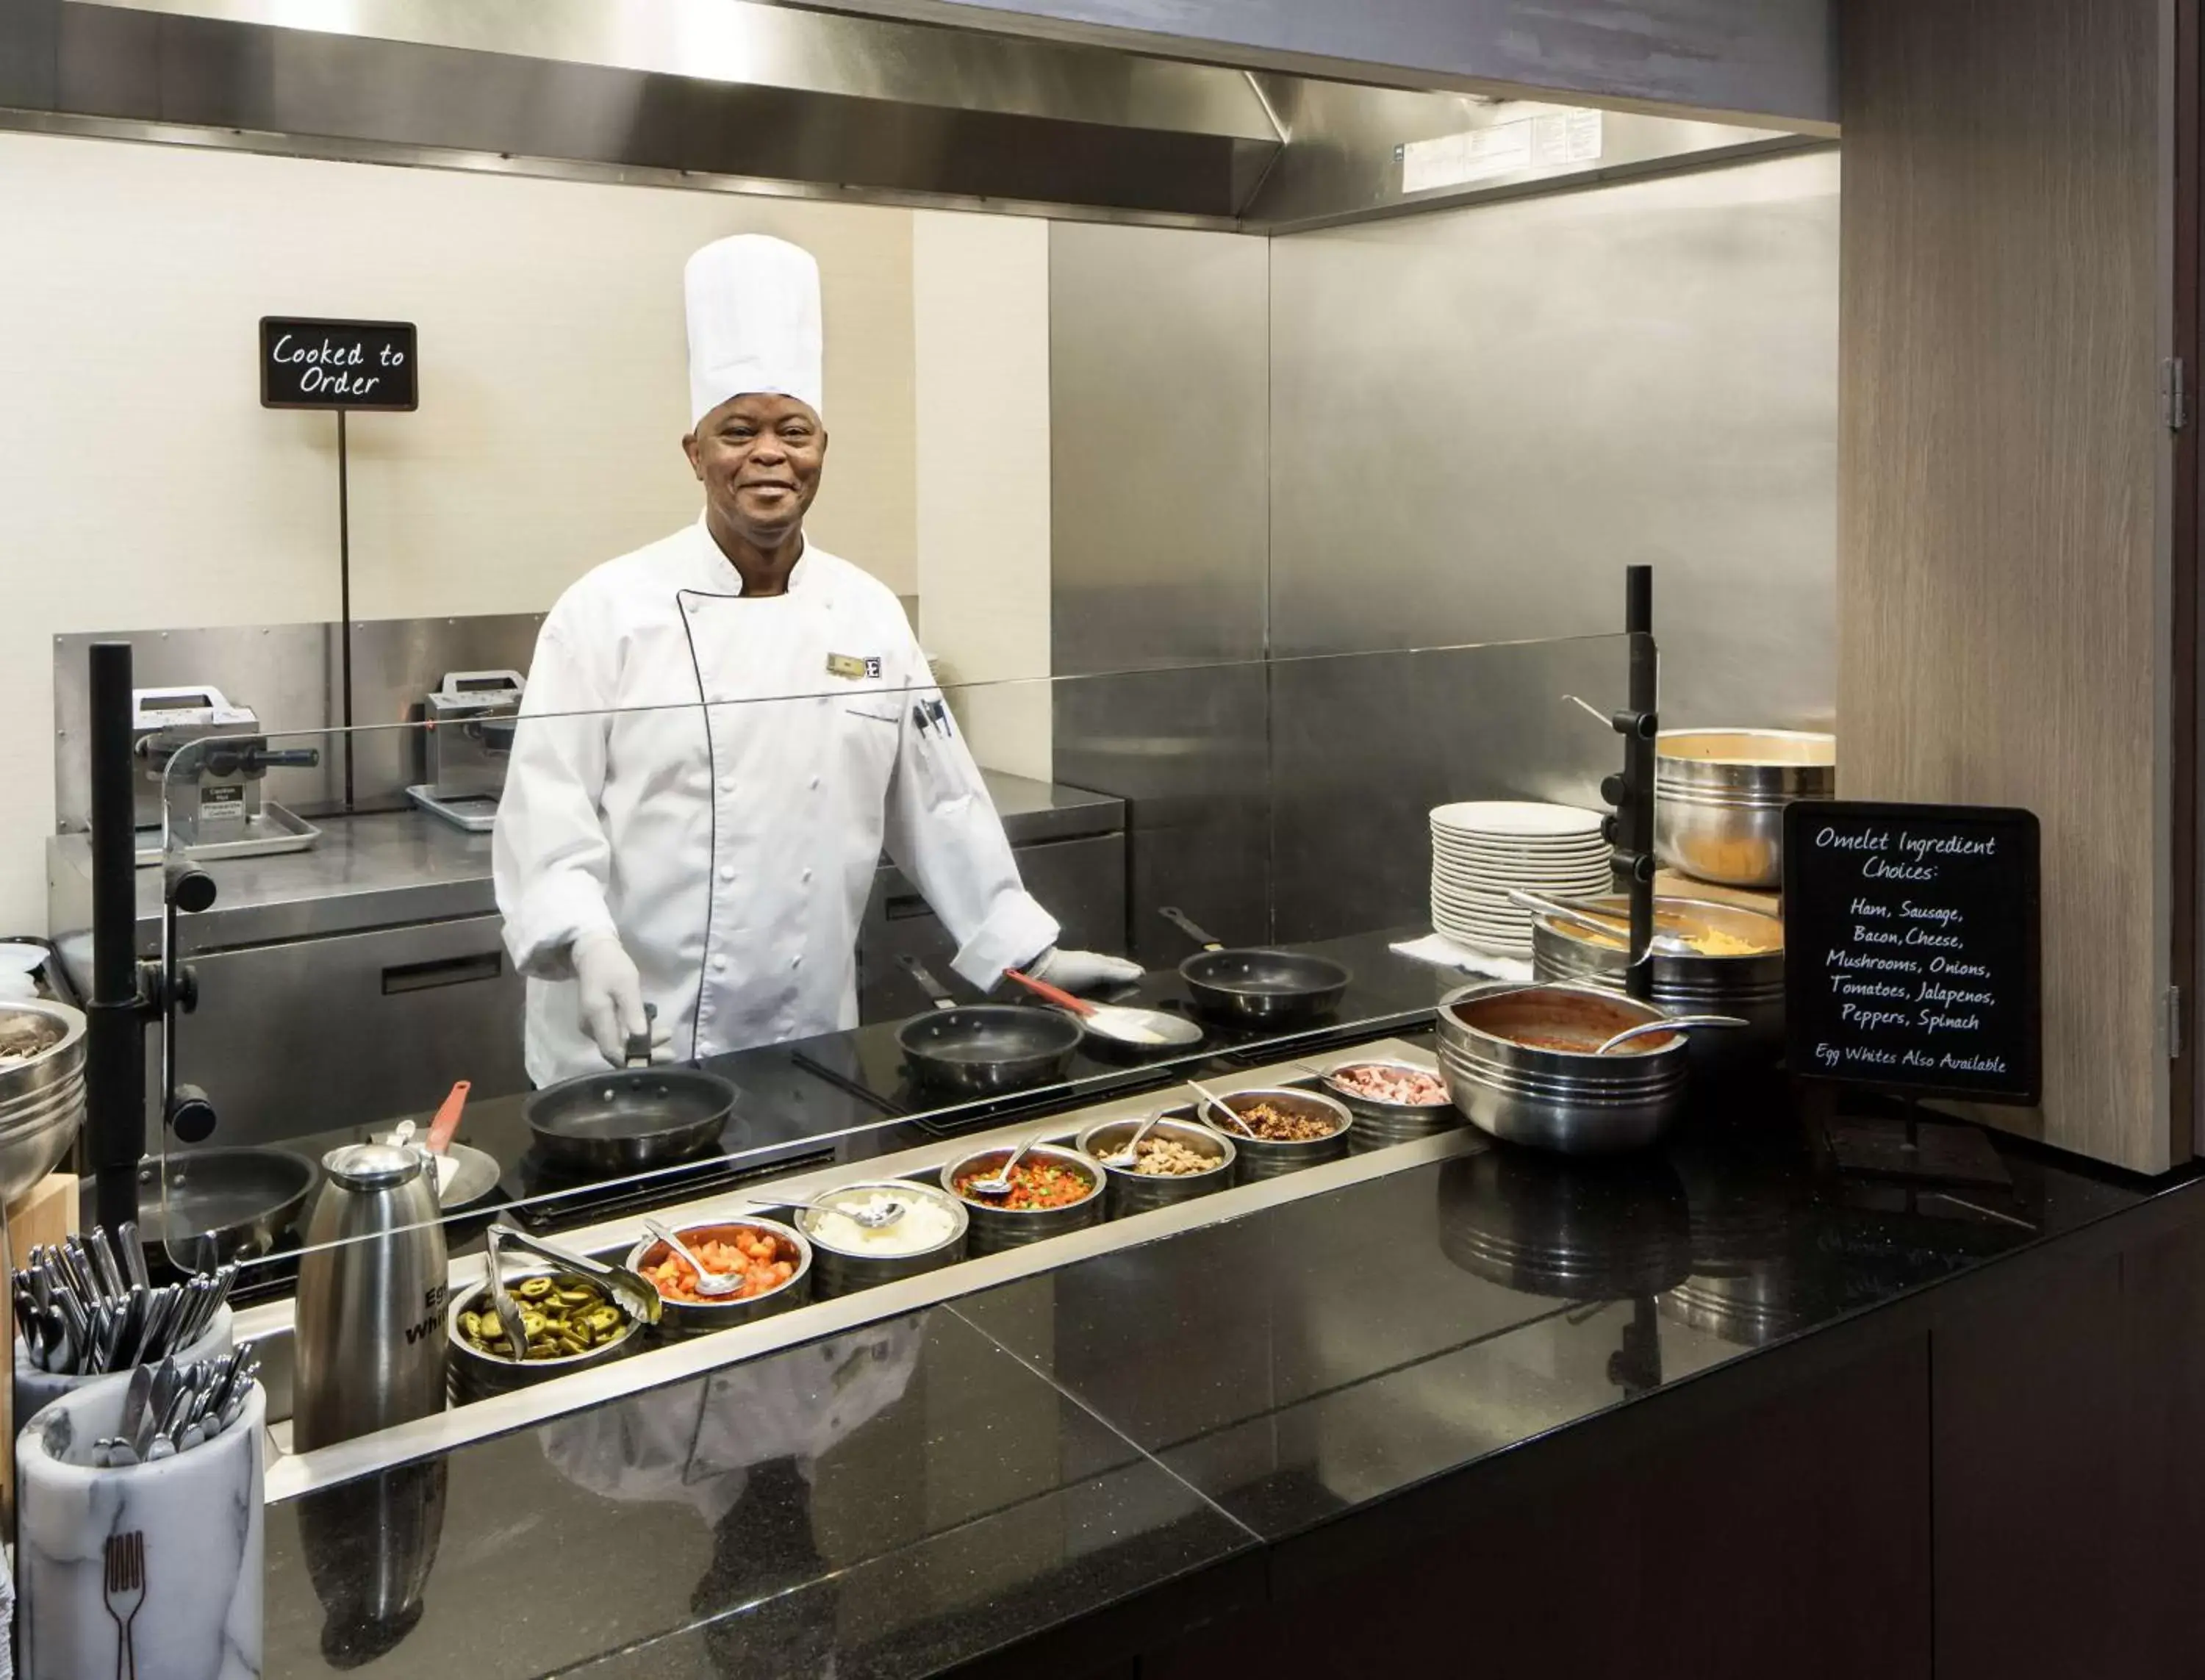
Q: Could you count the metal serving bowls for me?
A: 11